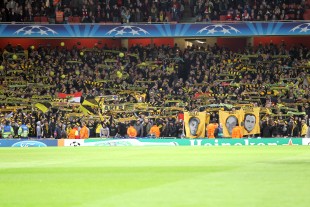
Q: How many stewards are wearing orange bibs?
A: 6